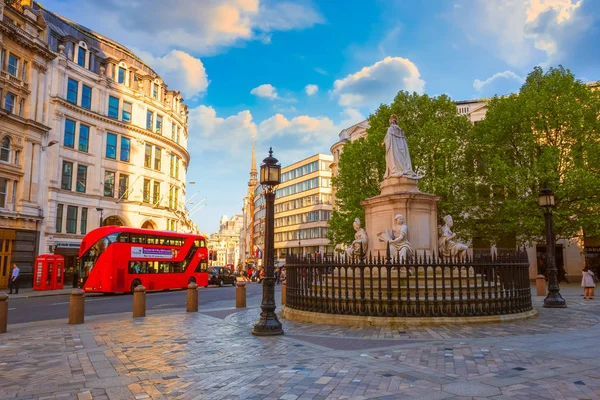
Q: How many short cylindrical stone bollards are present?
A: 7